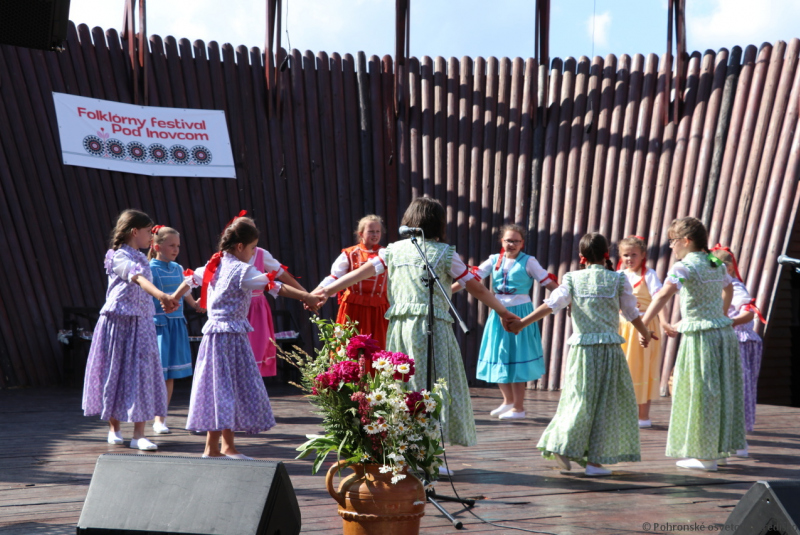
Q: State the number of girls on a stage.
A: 11